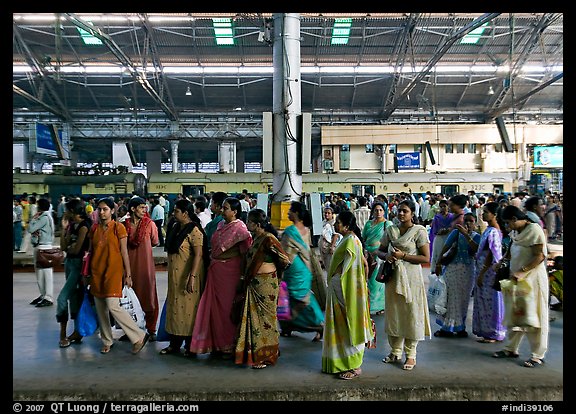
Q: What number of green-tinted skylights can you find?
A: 4